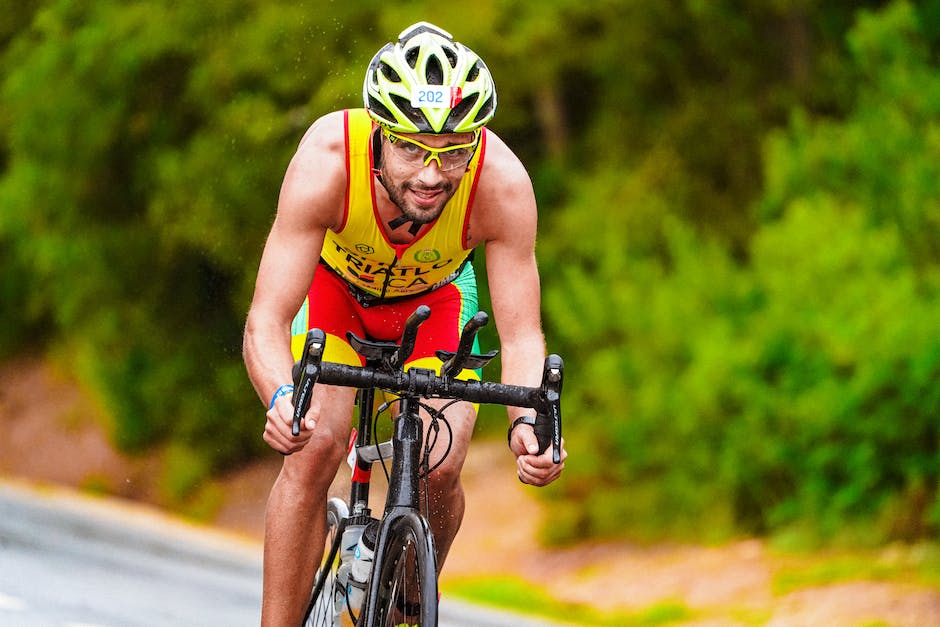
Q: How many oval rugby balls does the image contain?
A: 0